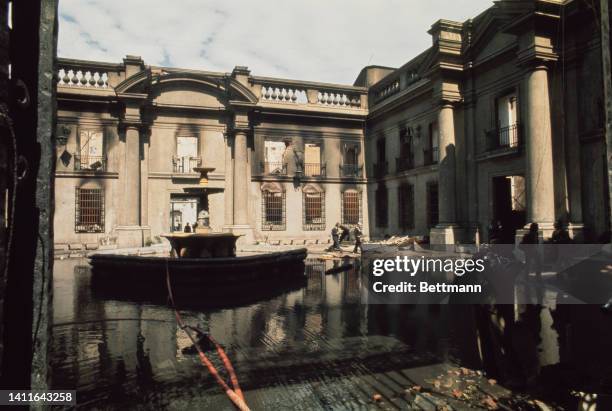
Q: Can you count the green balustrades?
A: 0